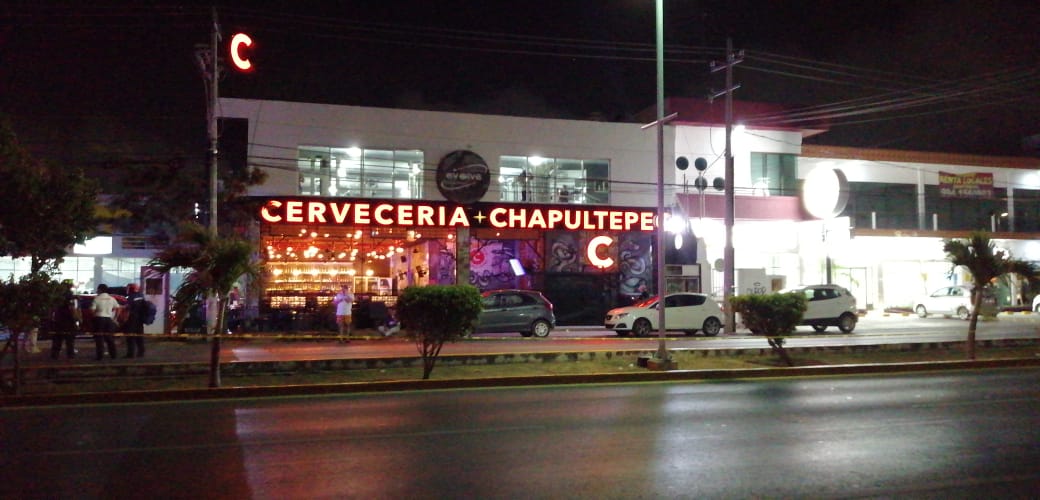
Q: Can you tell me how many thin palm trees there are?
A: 2